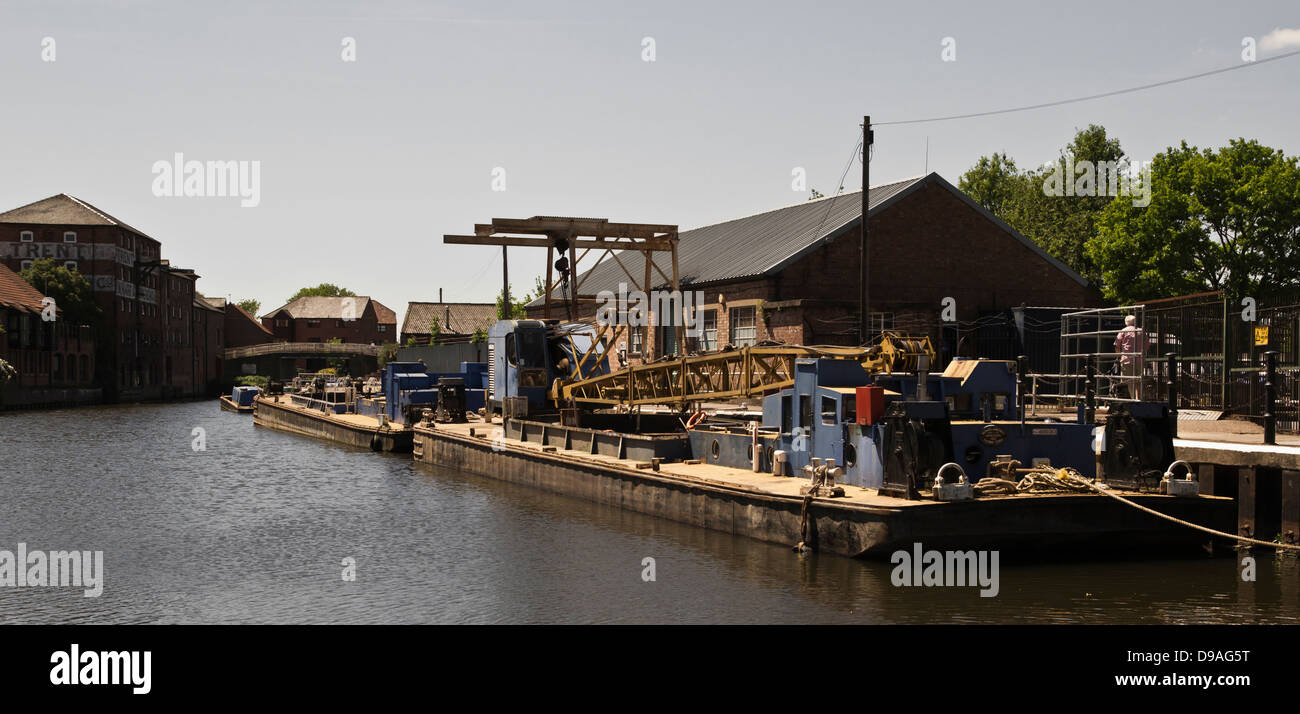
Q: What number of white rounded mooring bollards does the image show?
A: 2